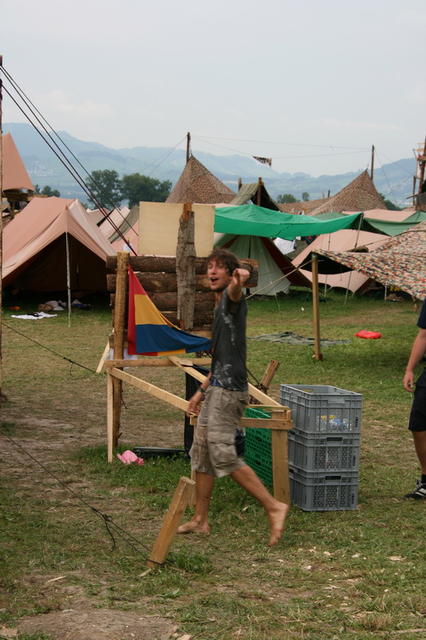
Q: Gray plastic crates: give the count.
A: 3